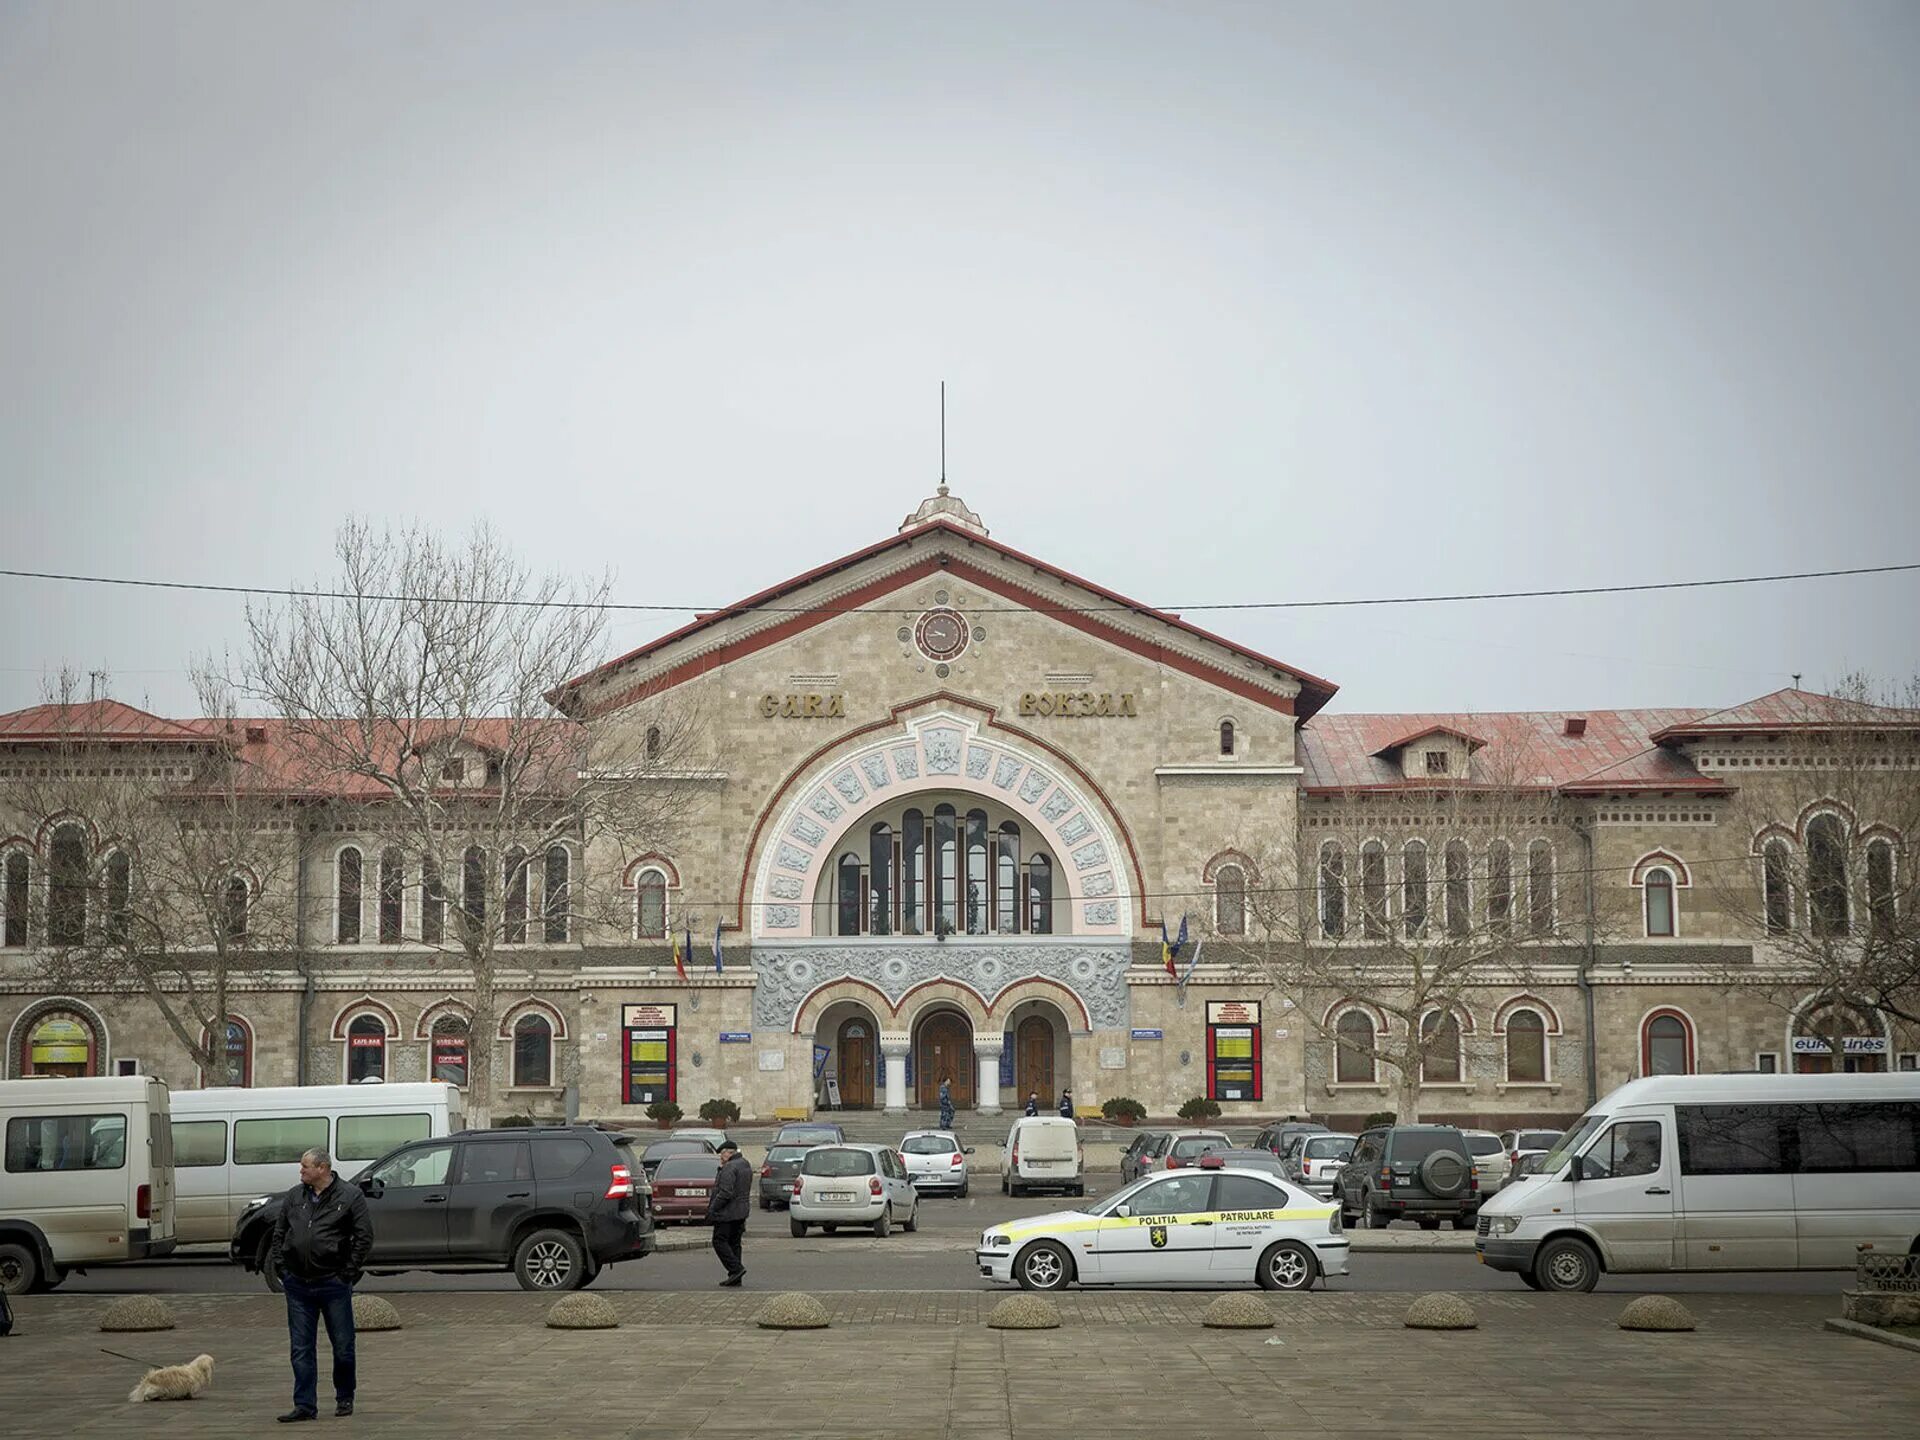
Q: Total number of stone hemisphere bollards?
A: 8